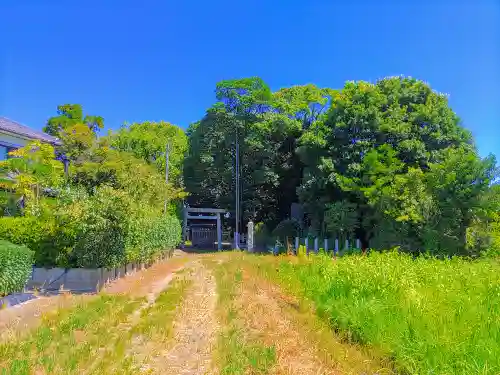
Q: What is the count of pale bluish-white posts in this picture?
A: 7